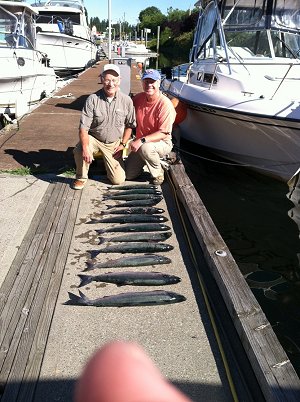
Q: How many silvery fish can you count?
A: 12